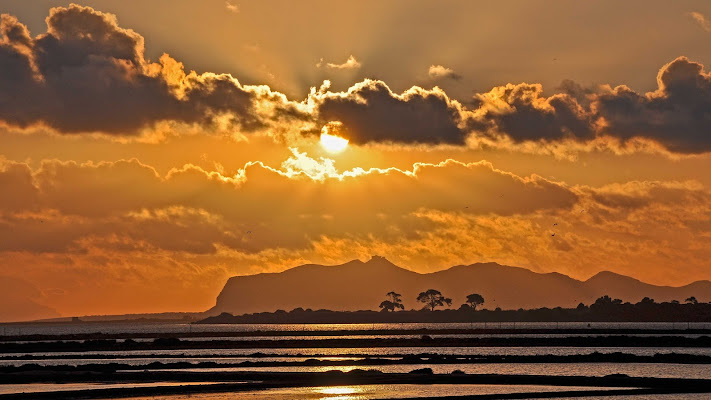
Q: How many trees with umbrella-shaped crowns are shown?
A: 3